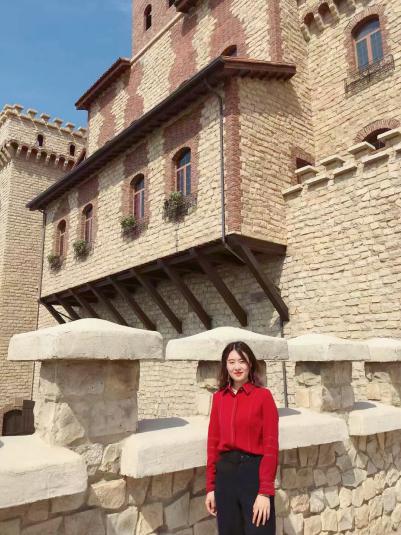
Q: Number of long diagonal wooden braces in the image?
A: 9